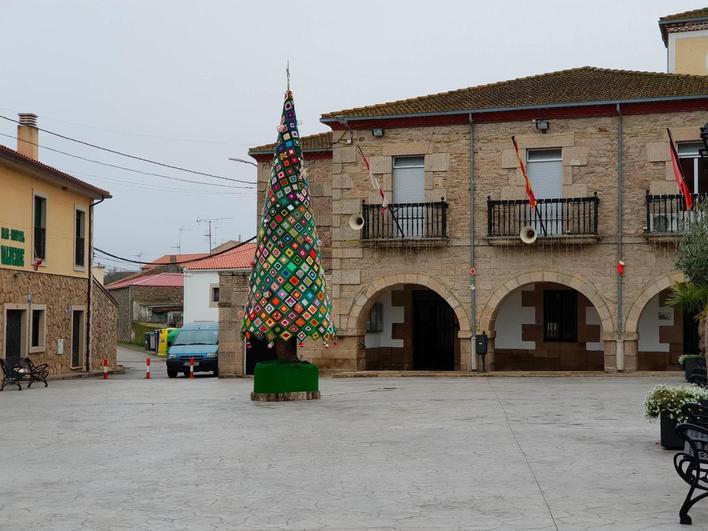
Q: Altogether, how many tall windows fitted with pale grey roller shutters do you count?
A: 2